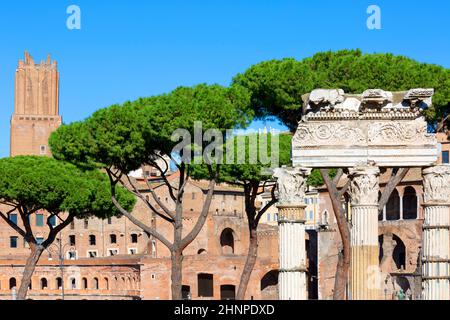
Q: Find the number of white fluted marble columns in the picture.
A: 3